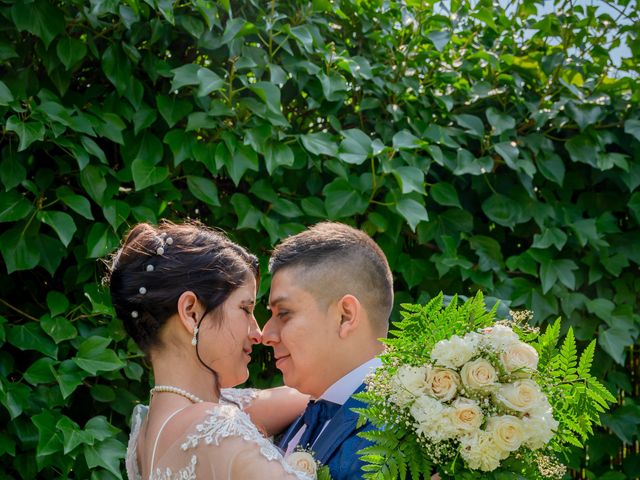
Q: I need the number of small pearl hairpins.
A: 5